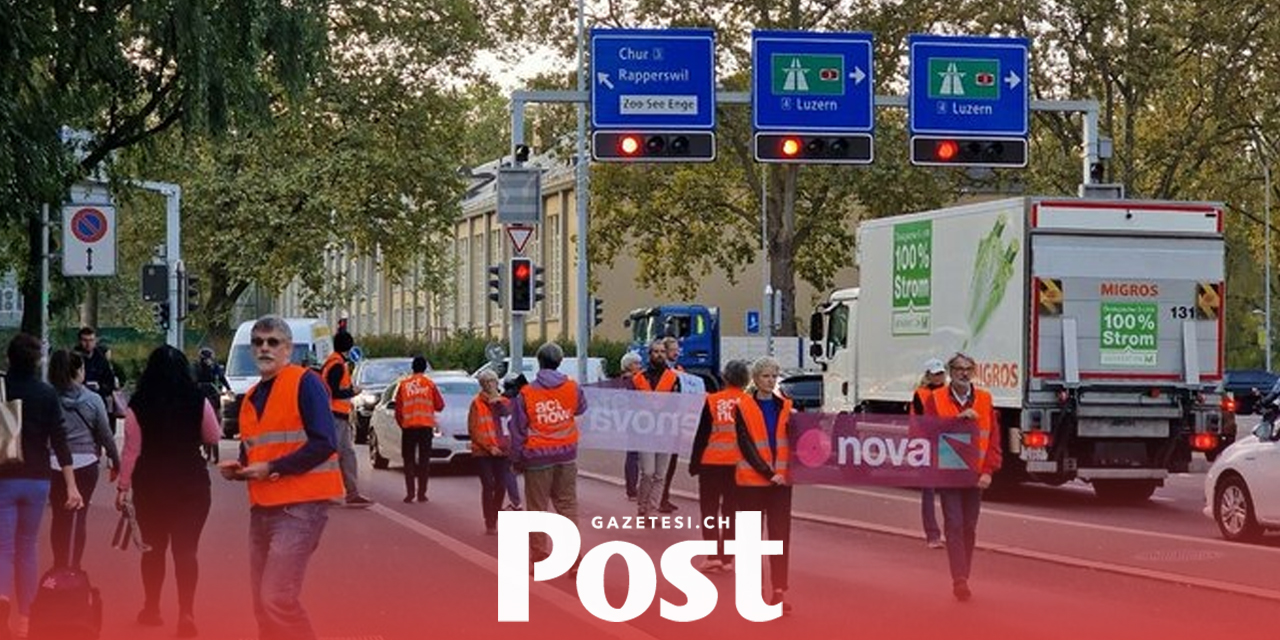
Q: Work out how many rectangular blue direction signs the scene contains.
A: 3